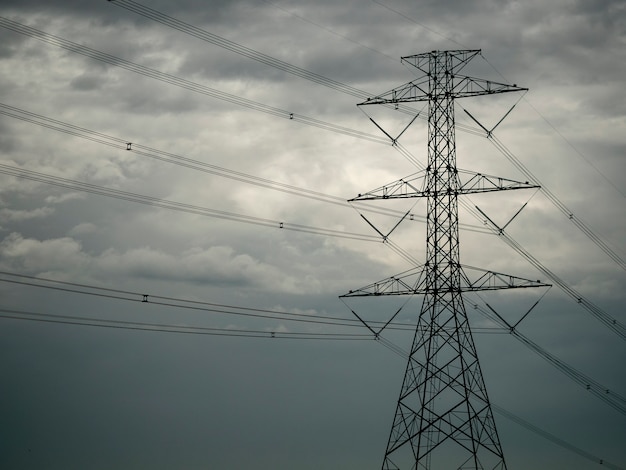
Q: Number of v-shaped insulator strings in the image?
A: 6